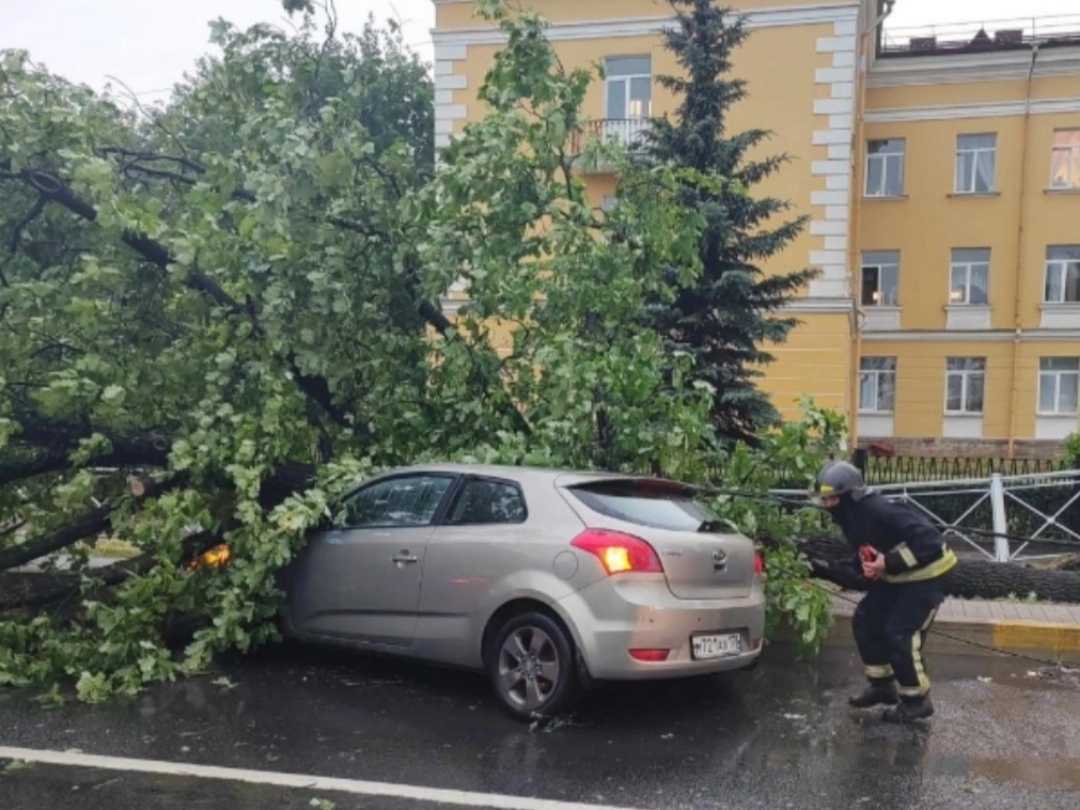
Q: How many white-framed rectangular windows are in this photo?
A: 10